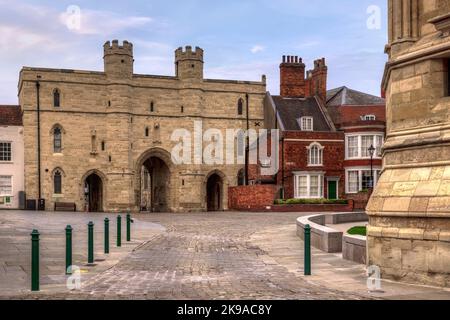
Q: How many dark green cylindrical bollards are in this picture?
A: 7